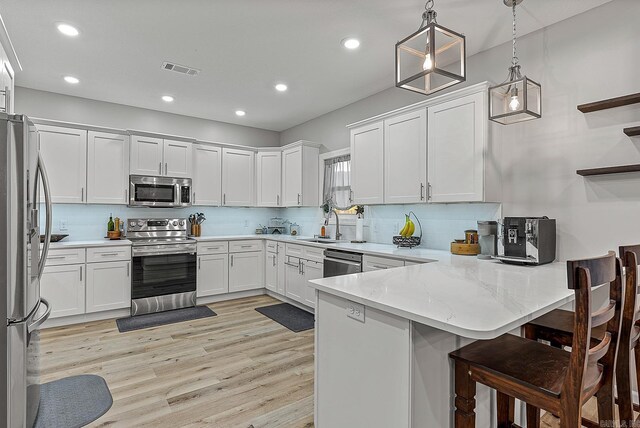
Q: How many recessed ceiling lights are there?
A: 6